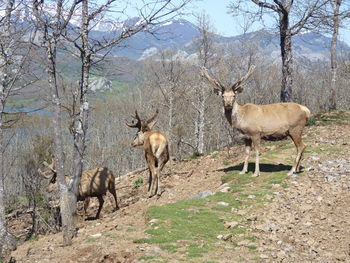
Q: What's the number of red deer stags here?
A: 3